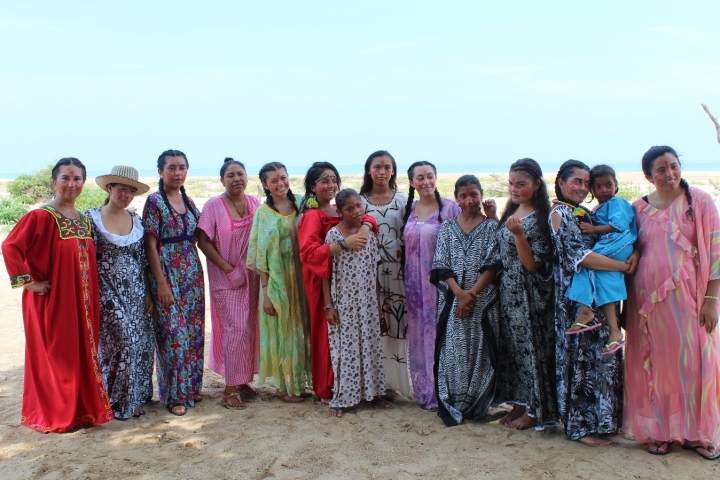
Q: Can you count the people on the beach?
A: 14